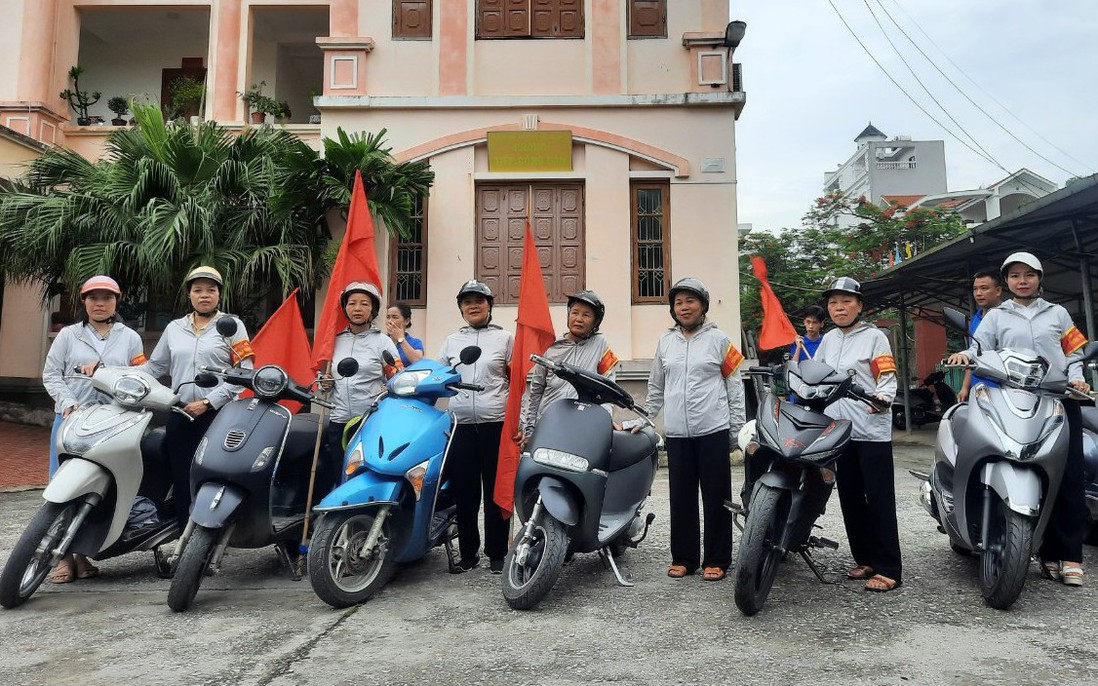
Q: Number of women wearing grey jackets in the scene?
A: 8